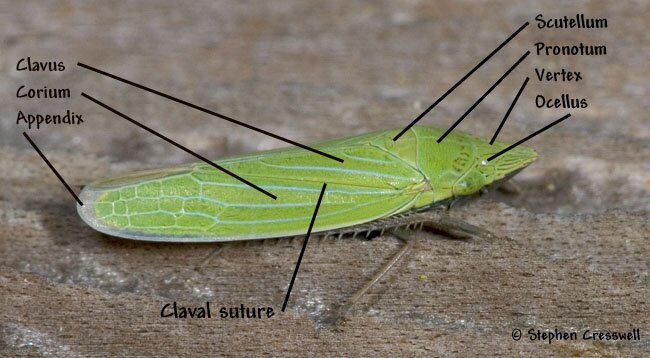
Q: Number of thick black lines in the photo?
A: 8